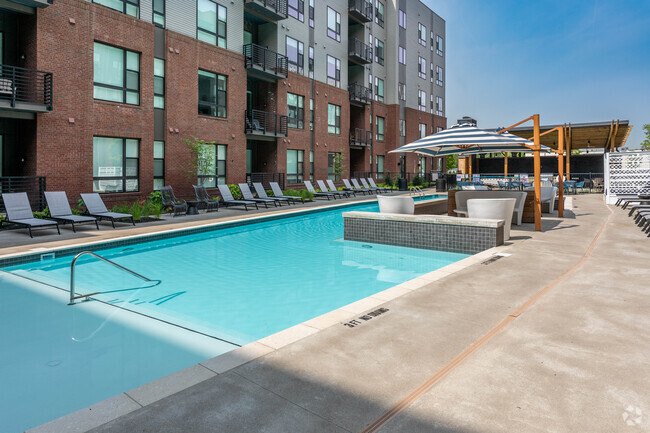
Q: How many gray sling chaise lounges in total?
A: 14